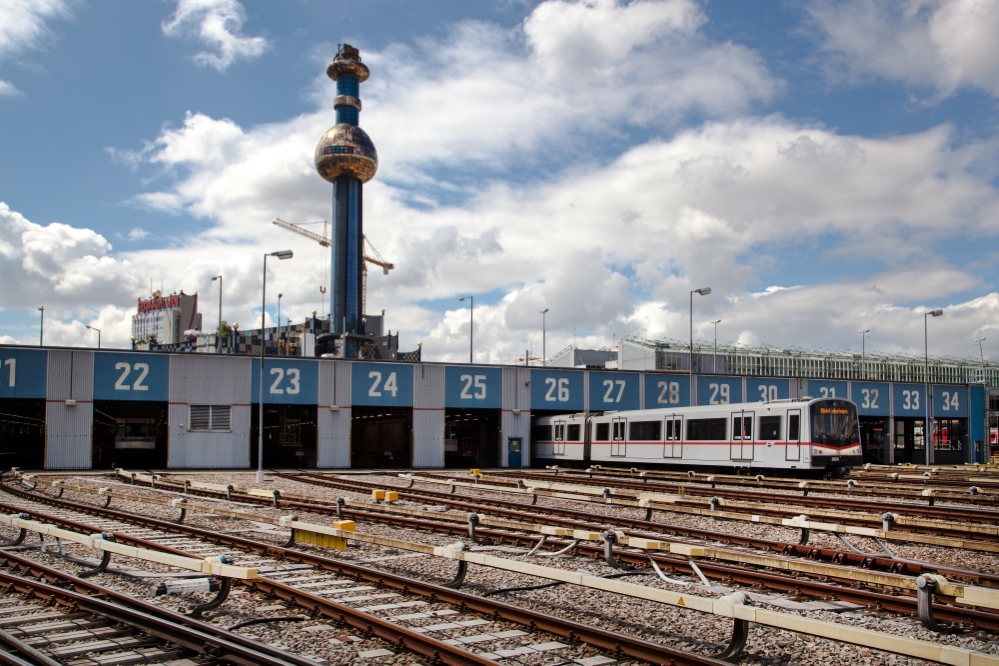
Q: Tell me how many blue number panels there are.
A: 14